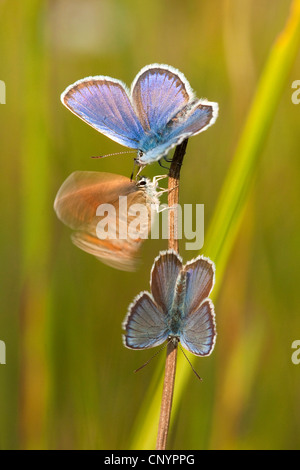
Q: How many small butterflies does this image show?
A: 3